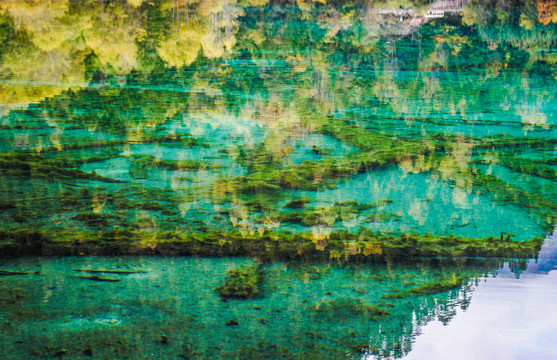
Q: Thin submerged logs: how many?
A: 3